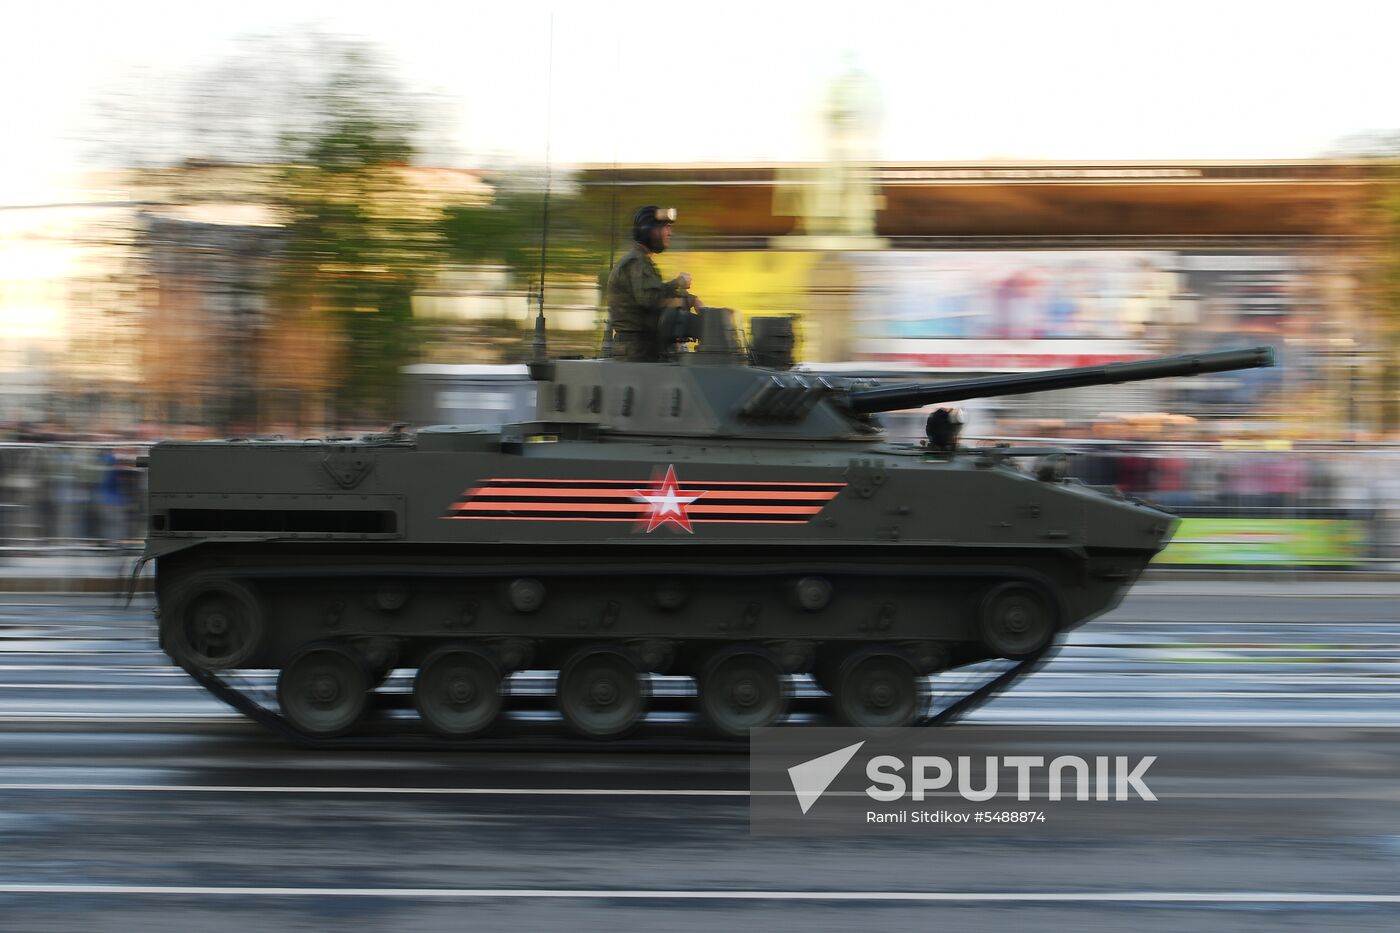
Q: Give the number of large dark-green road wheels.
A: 5